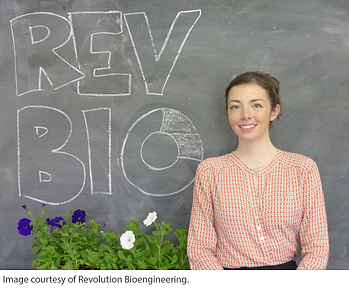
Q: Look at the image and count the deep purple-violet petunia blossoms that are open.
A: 3